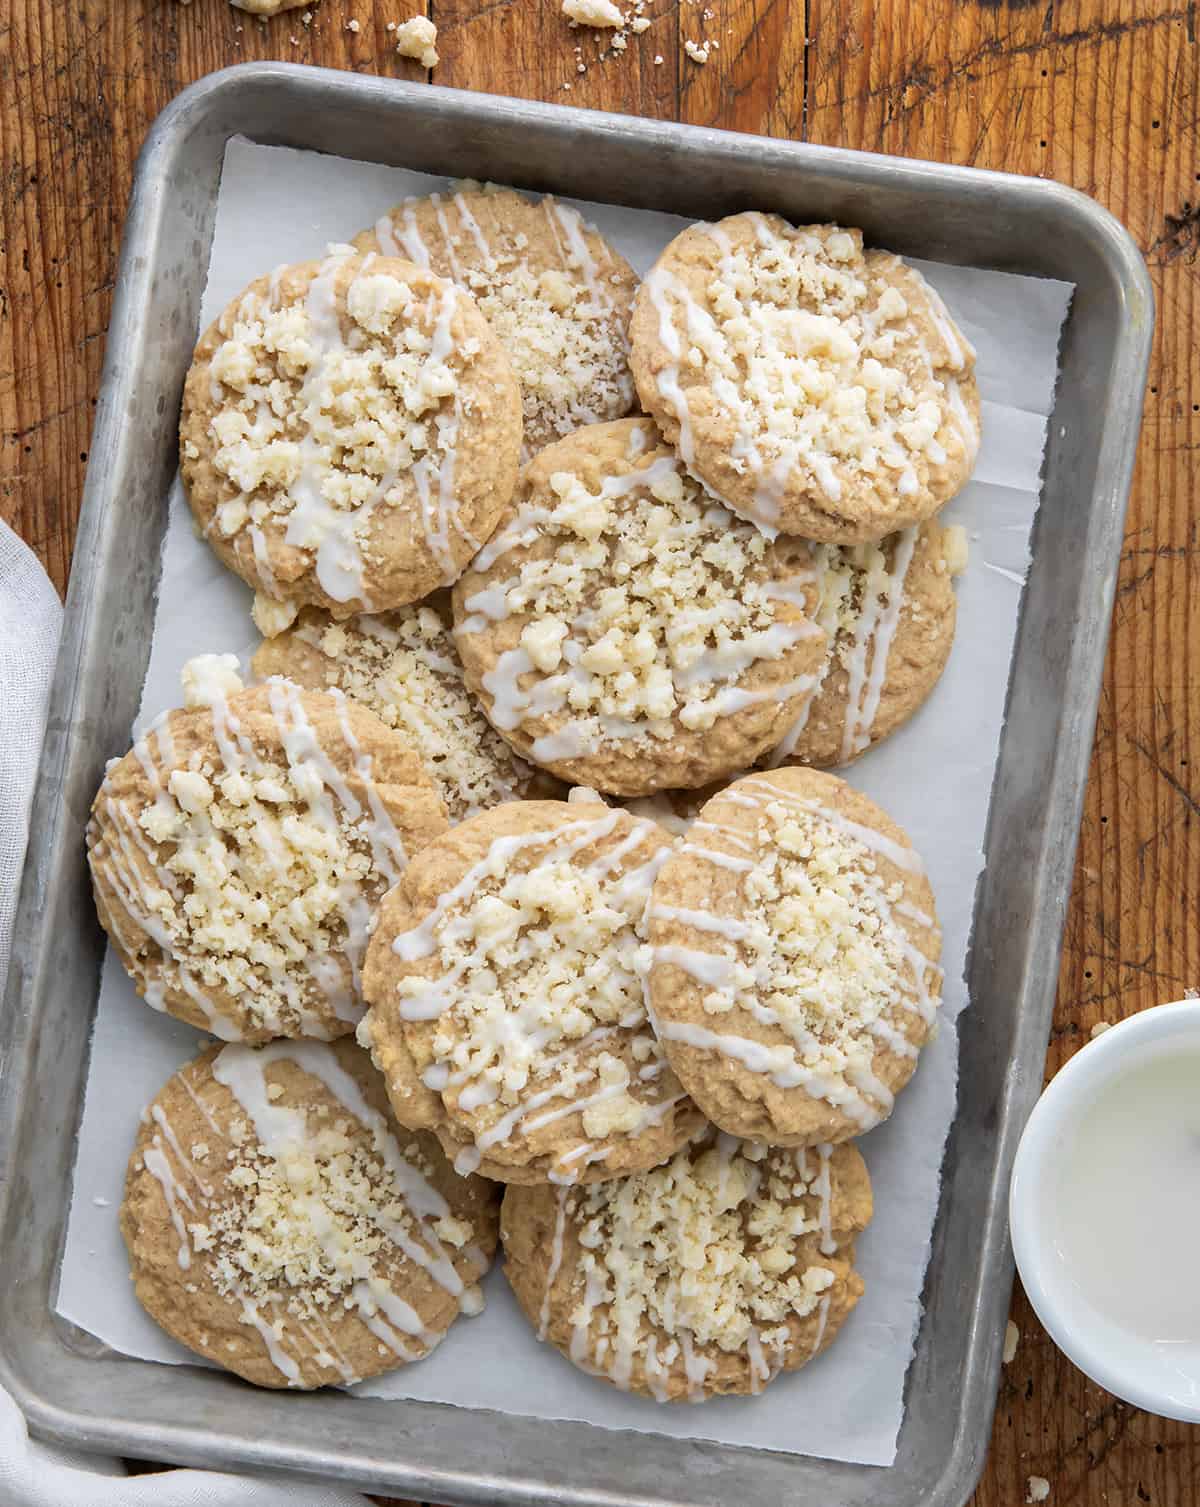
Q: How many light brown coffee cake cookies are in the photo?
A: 11